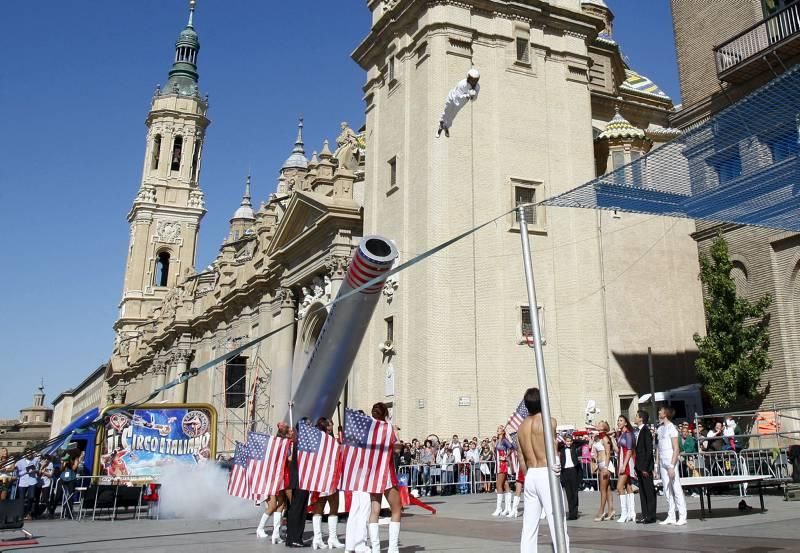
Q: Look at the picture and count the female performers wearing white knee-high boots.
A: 6